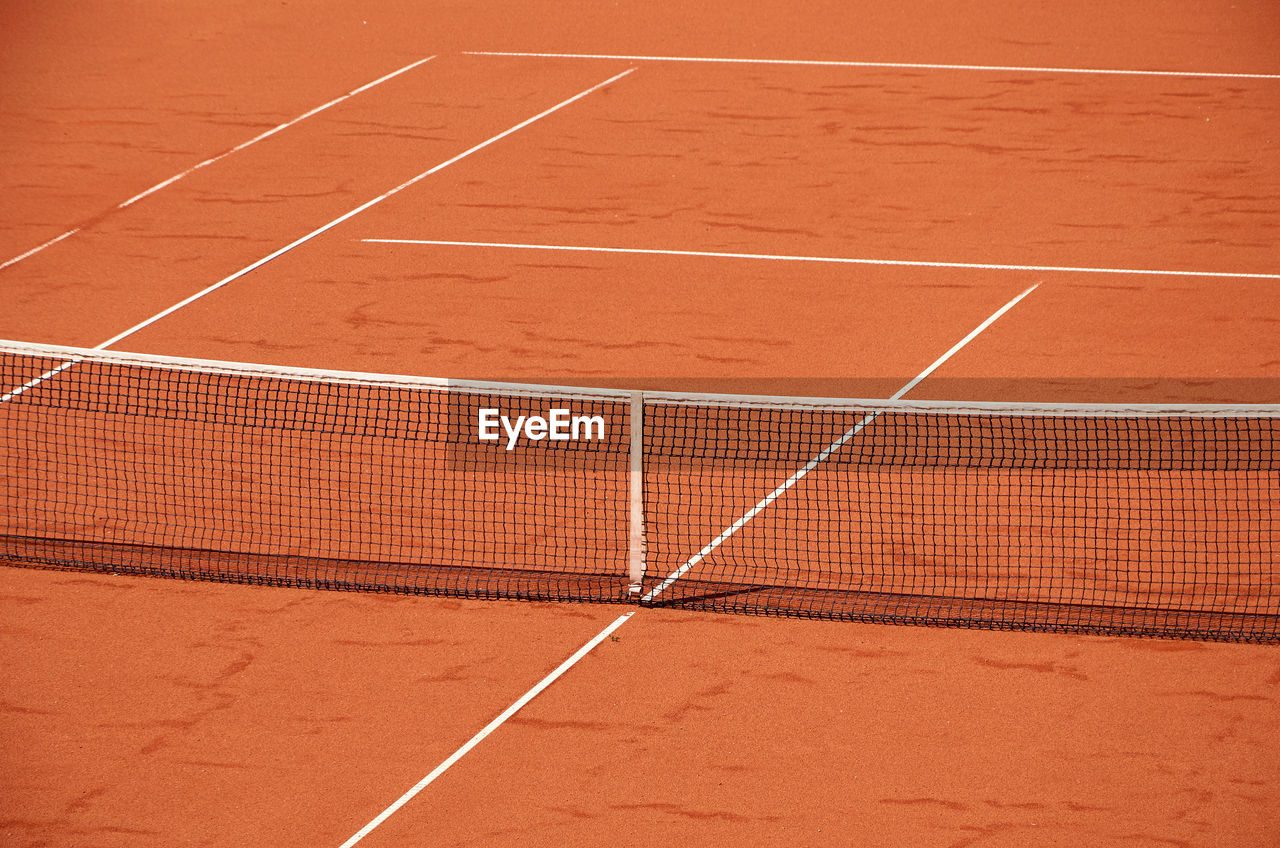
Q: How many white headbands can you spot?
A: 1